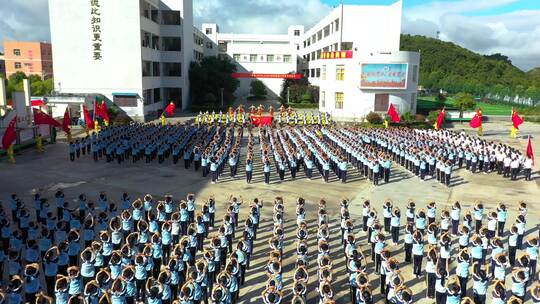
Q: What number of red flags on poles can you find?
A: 12